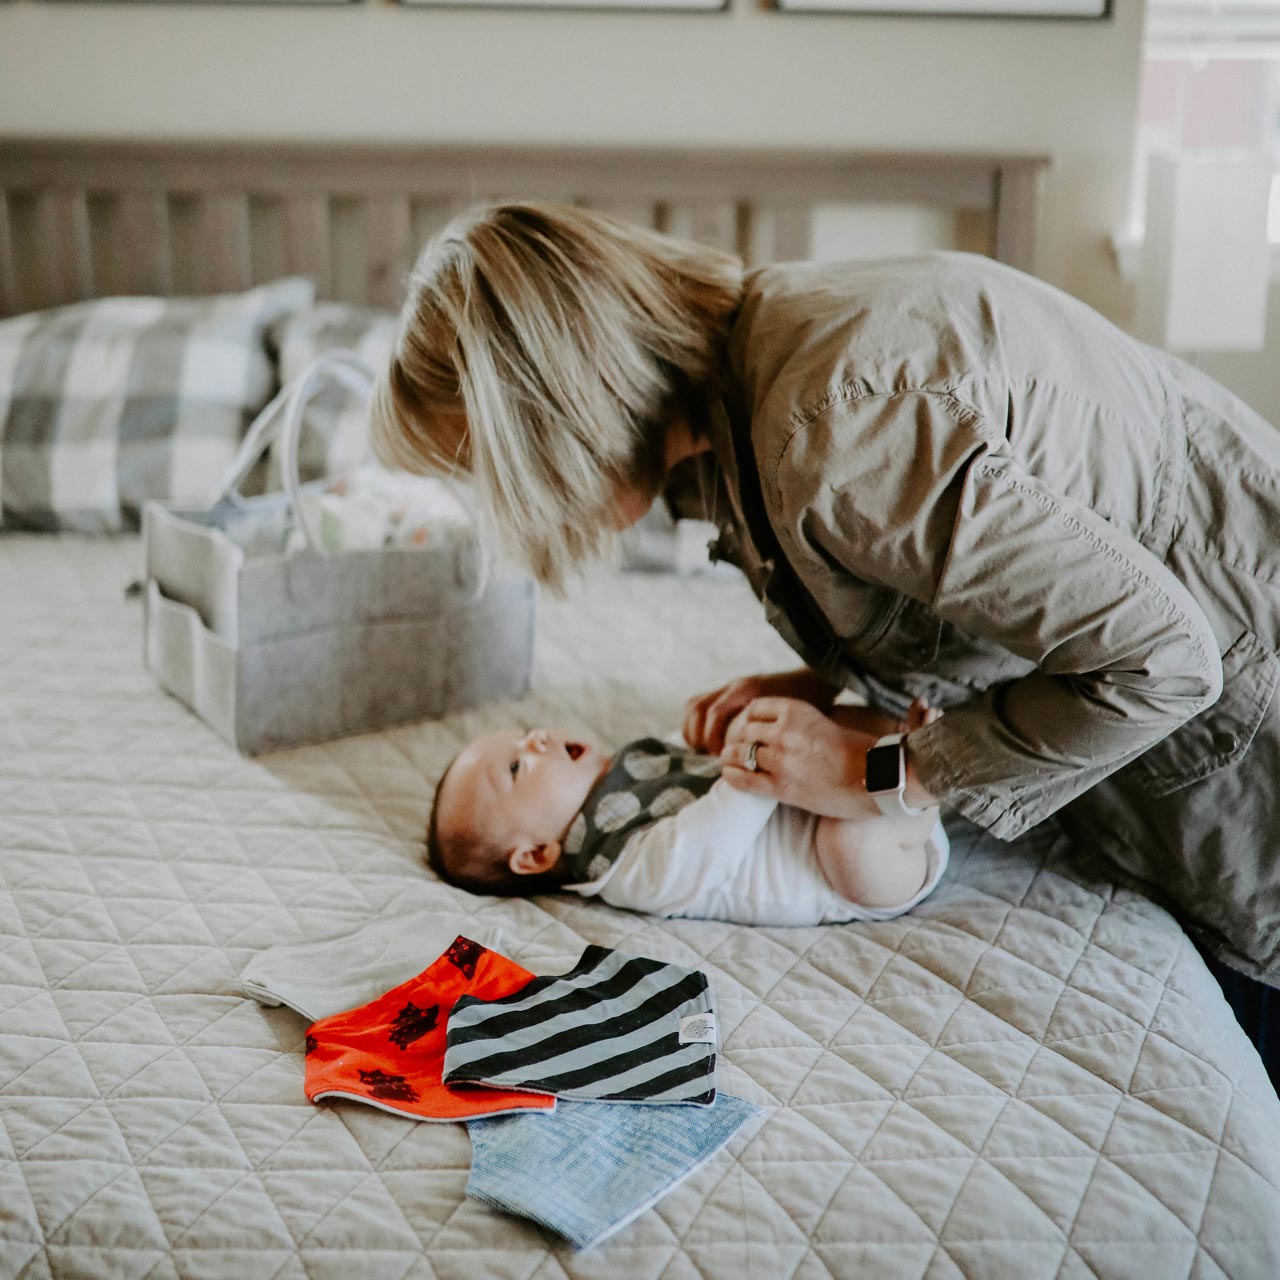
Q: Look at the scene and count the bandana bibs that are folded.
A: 4